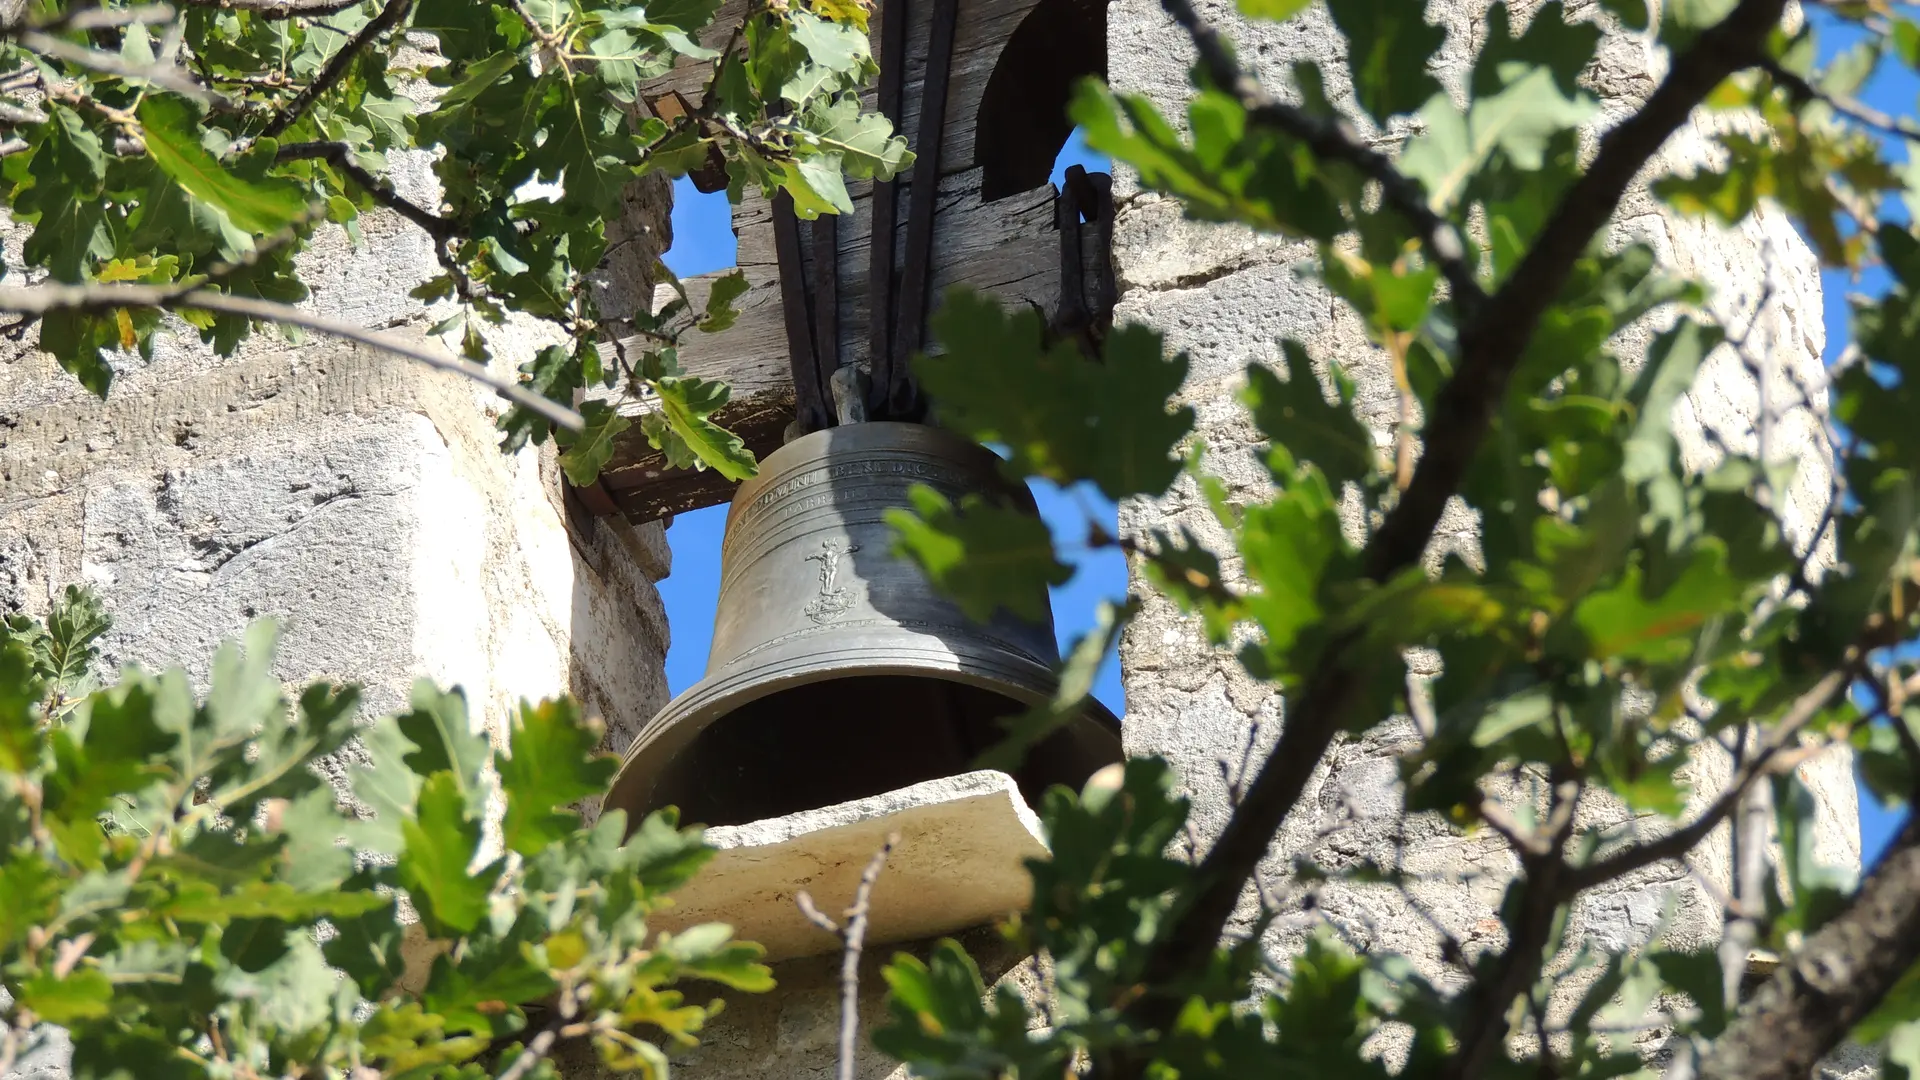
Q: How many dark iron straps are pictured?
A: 4